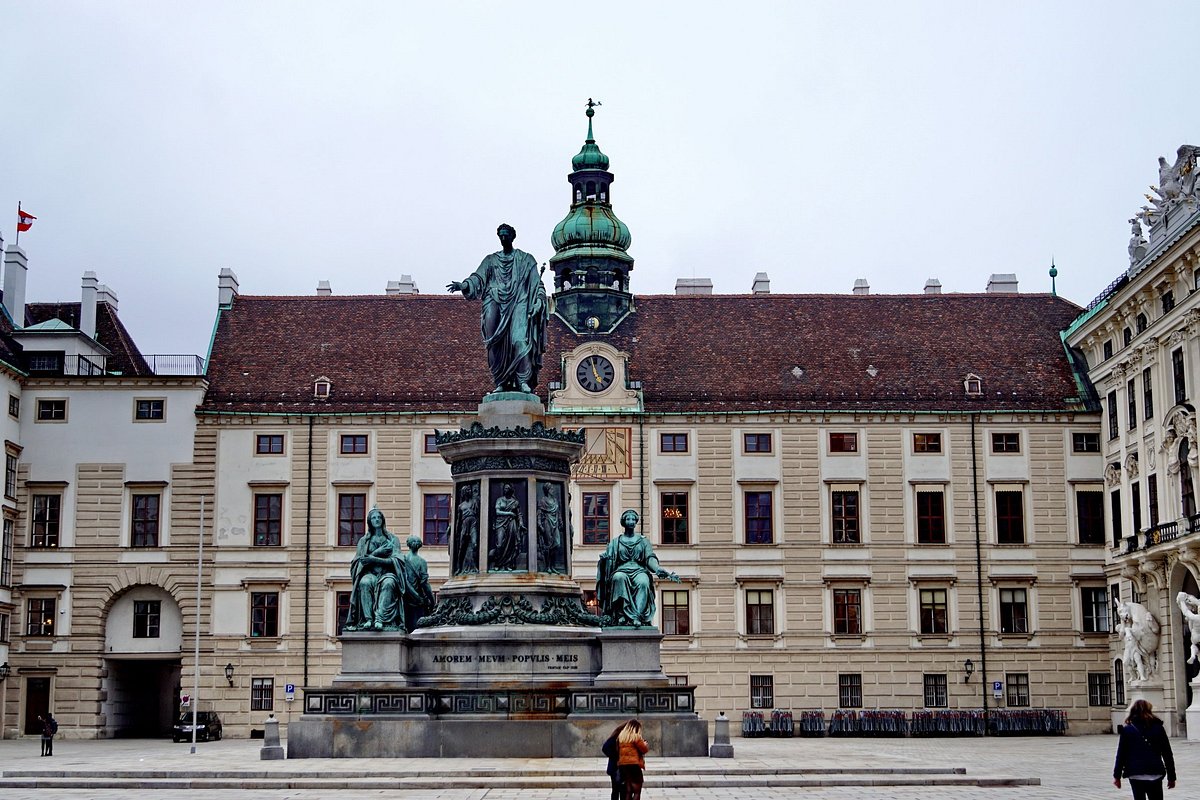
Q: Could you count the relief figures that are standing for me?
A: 3